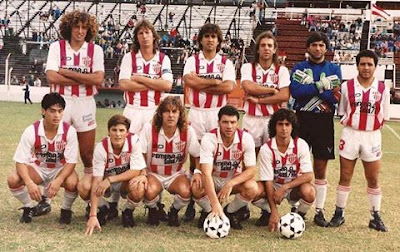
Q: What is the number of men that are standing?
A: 6